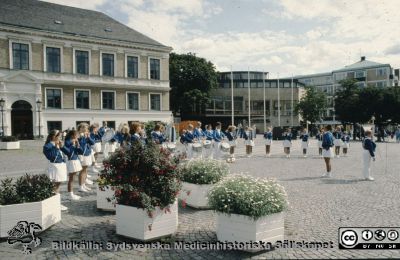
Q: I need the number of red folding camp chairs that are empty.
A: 0